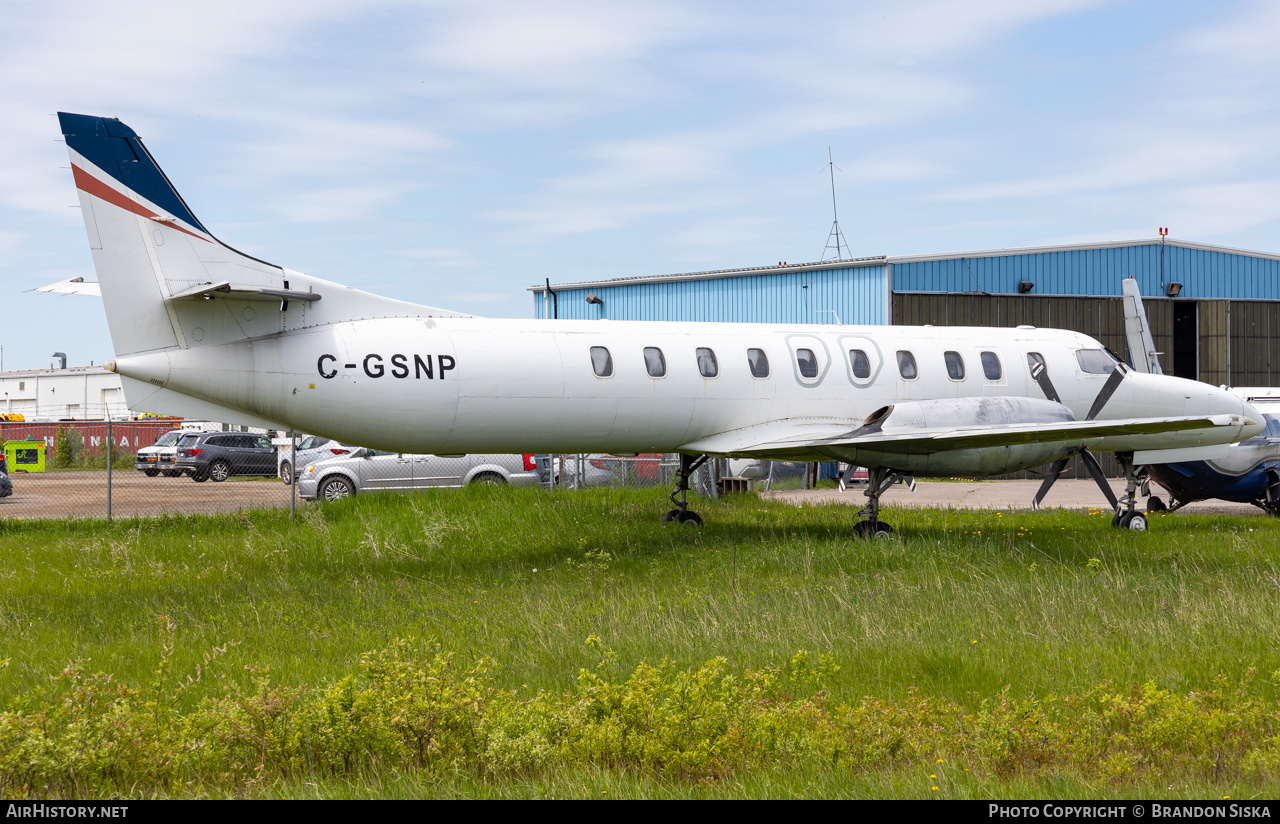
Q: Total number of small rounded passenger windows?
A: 10